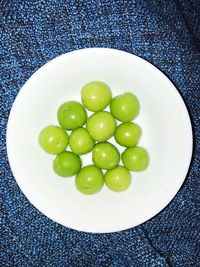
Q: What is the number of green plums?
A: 12